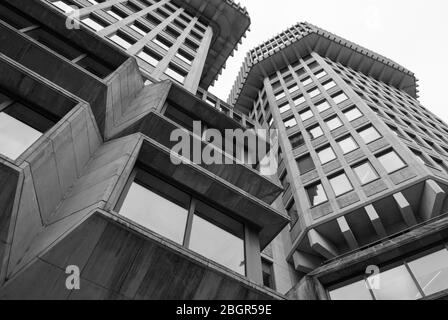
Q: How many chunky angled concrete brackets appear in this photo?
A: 6